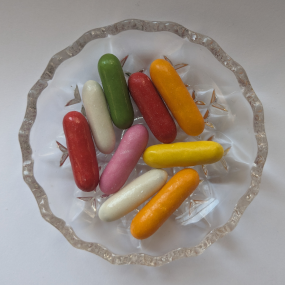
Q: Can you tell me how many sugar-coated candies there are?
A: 9